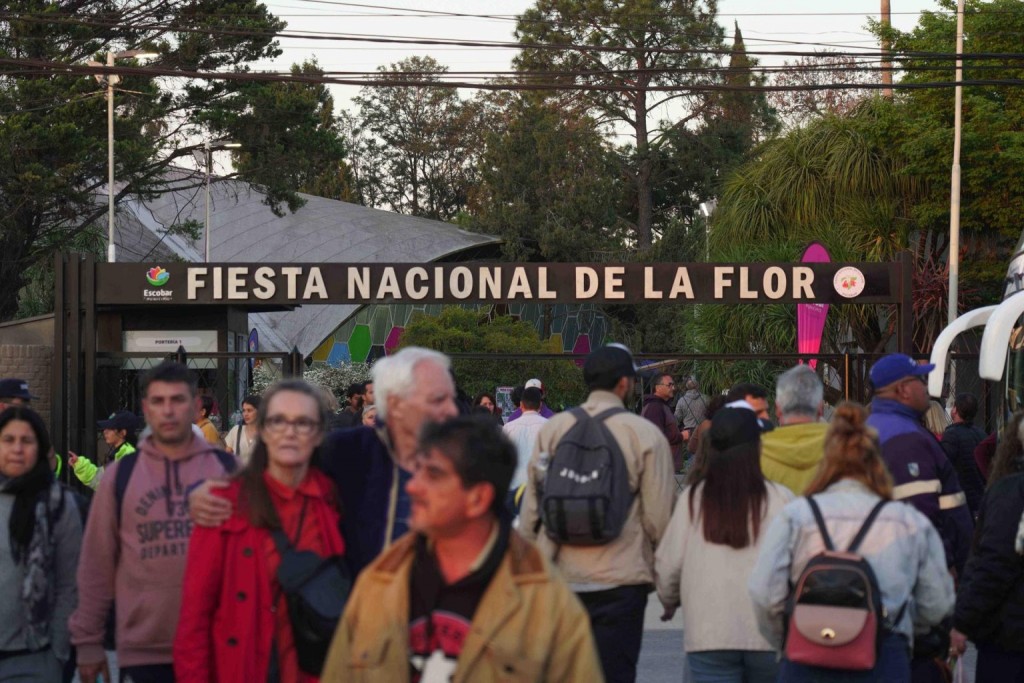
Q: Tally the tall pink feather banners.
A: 1